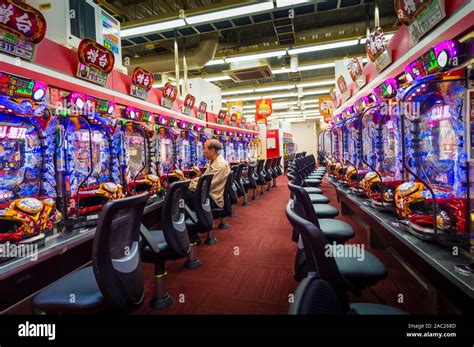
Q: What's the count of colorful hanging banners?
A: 3